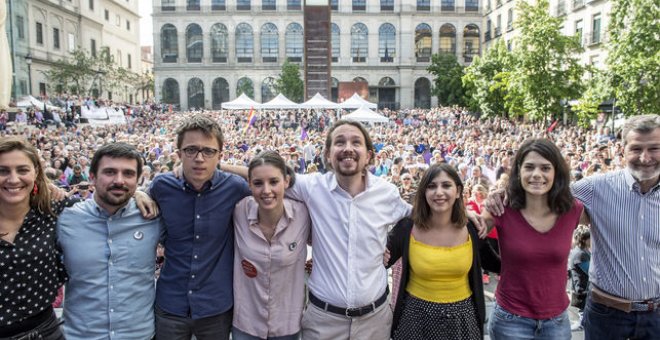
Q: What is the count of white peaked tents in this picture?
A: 5